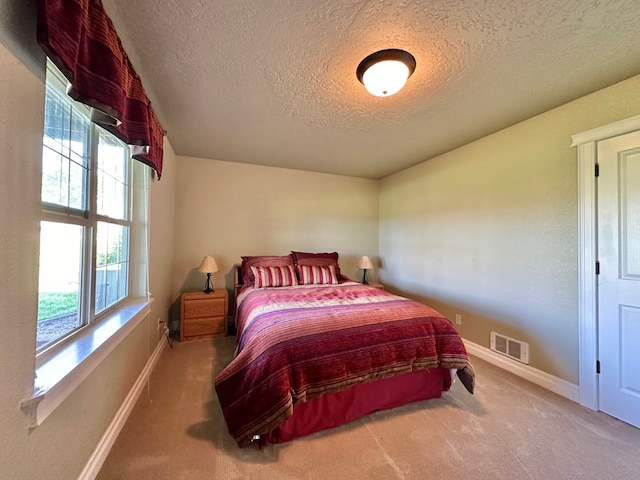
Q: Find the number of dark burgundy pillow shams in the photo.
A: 2